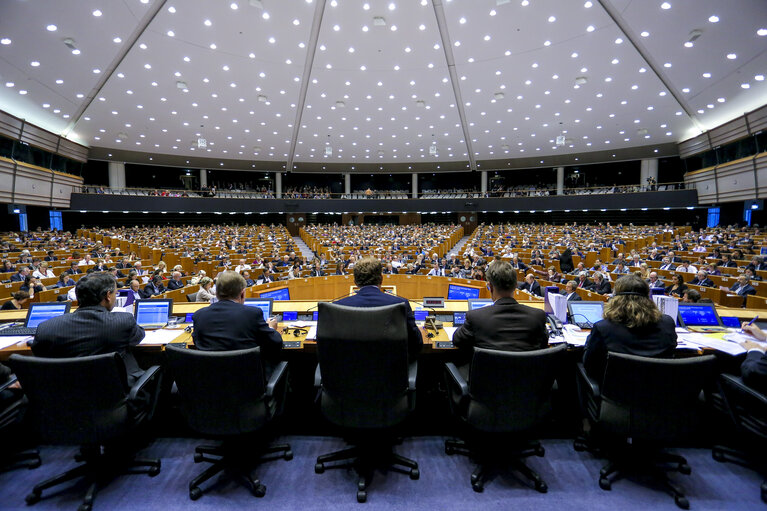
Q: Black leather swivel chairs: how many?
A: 7